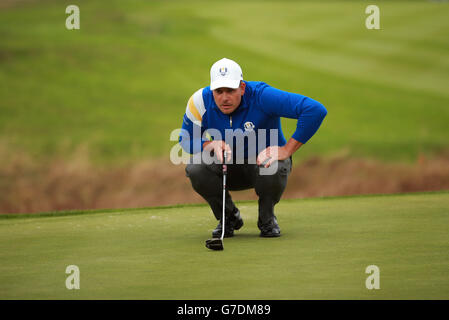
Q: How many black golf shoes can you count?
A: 2